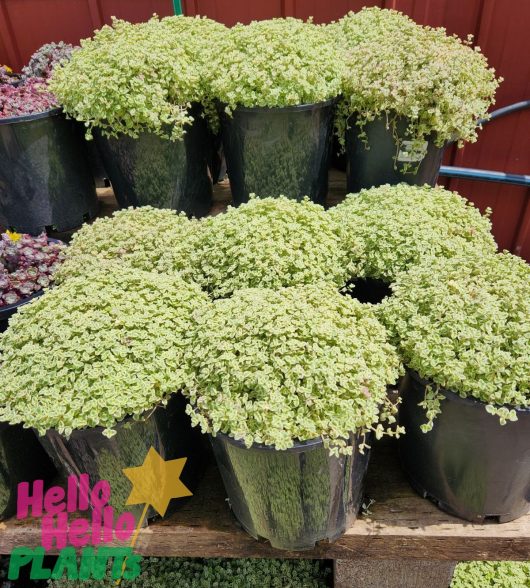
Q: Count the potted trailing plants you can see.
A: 9